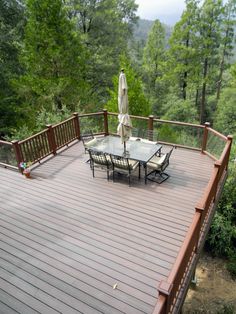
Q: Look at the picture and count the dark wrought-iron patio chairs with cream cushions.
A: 6